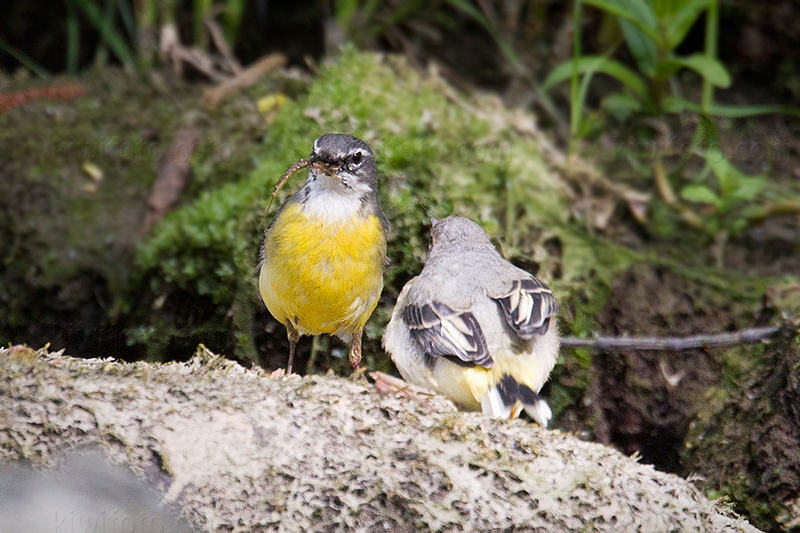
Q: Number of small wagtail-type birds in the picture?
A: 2